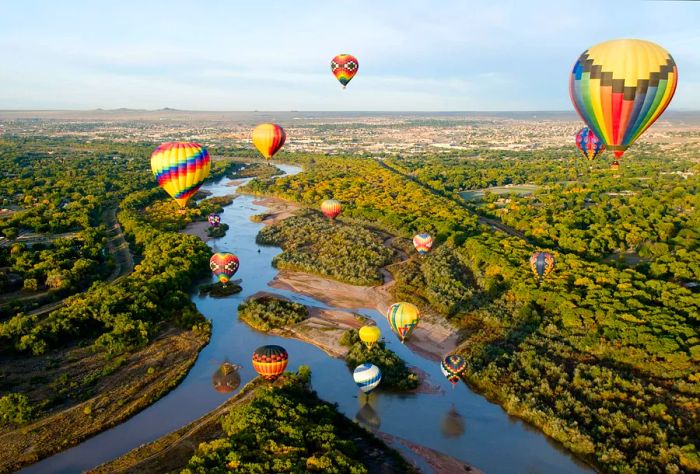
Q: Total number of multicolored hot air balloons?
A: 14